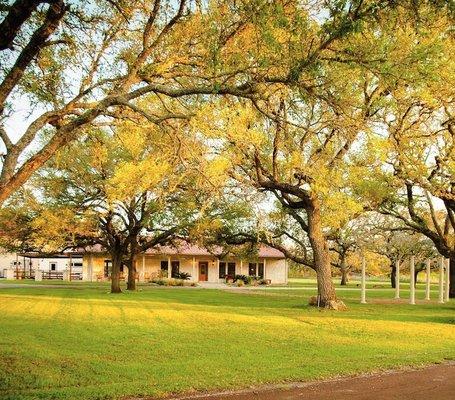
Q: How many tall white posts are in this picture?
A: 6